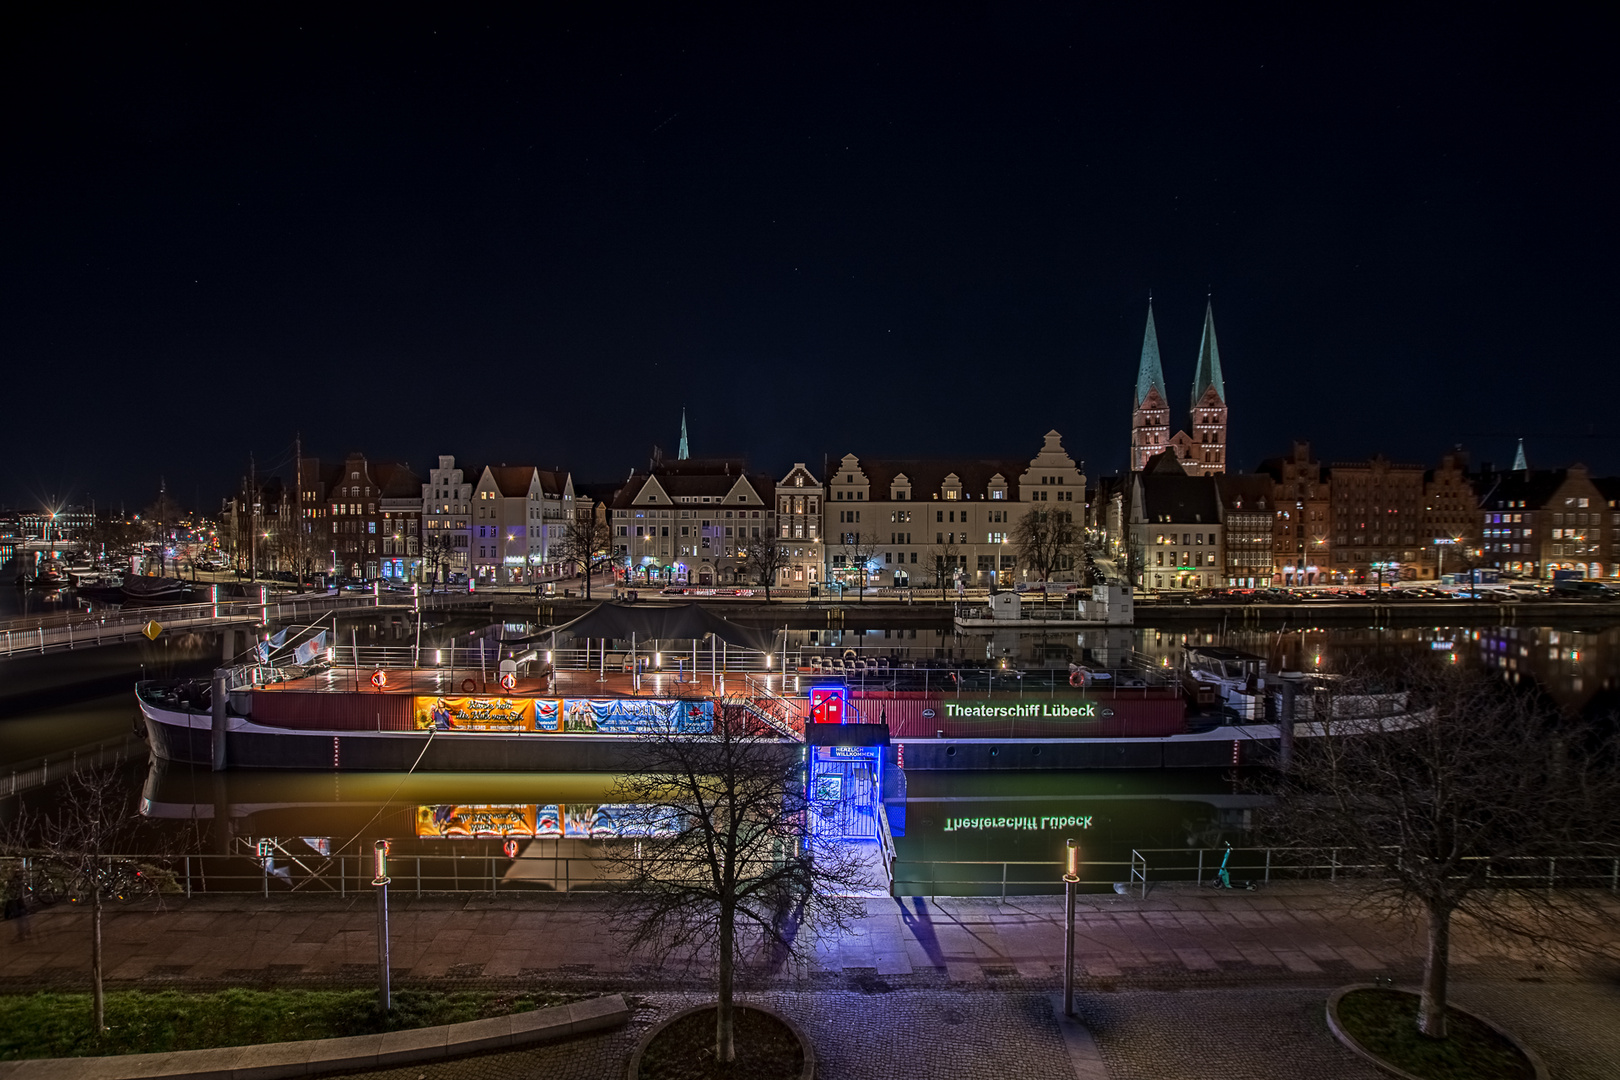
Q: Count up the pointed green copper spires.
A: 4